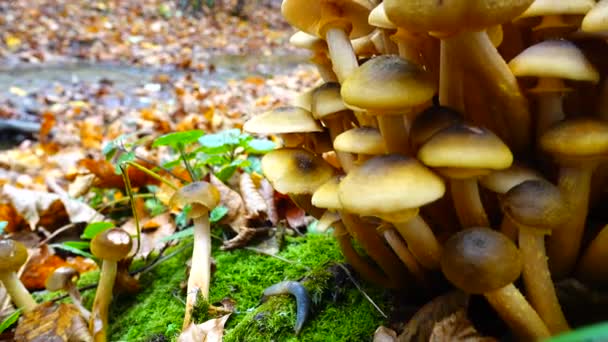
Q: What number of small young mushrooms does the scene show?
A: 4